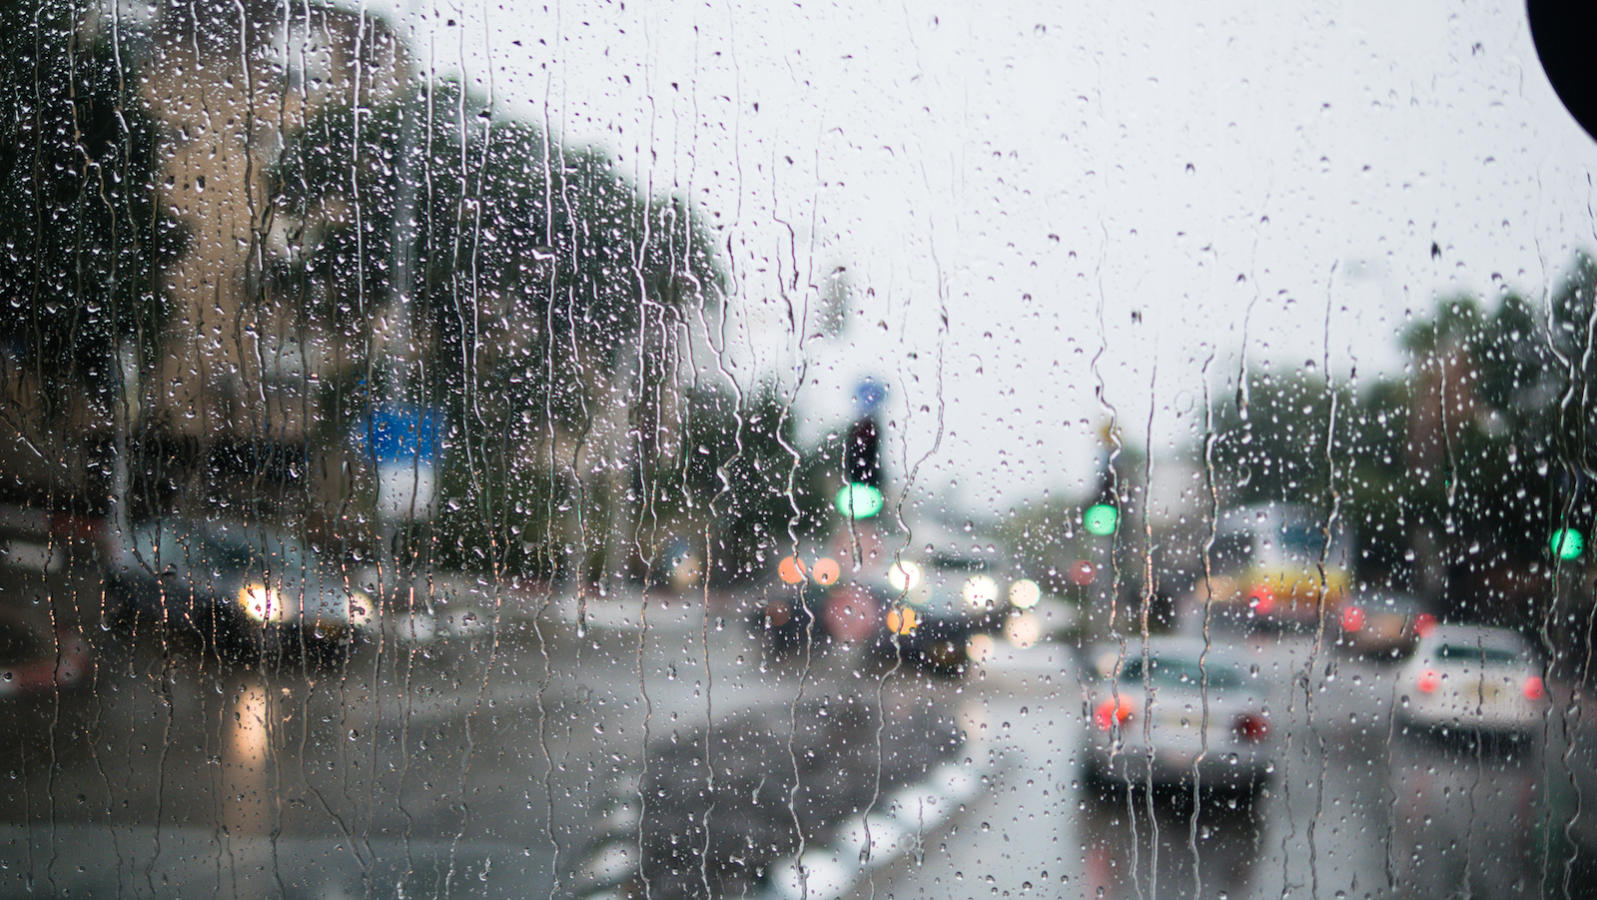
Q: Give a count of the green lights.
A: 3